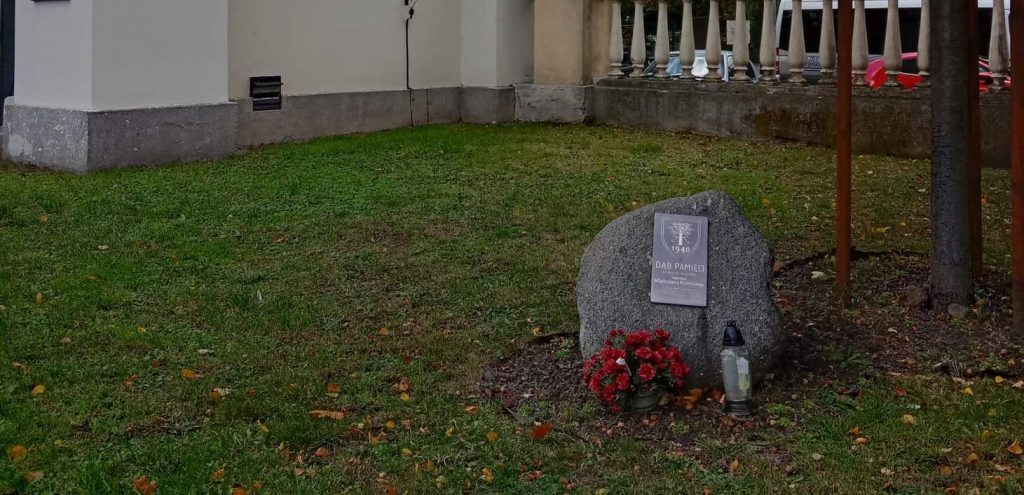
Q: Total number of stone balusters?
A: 13